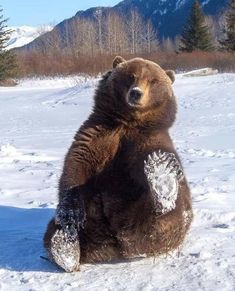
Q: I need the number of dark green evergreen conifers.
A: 3